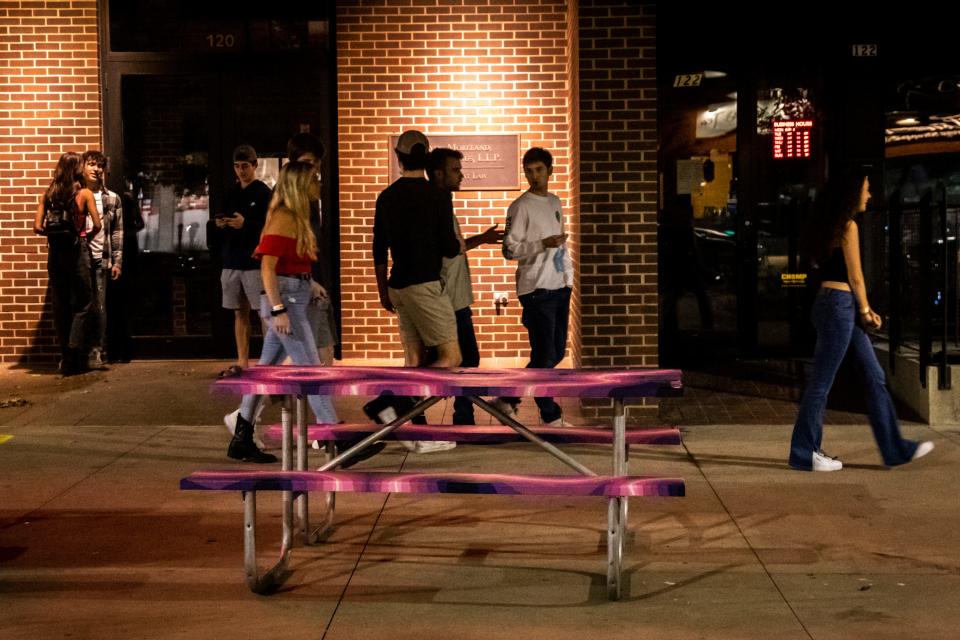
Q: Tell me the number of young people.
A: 9